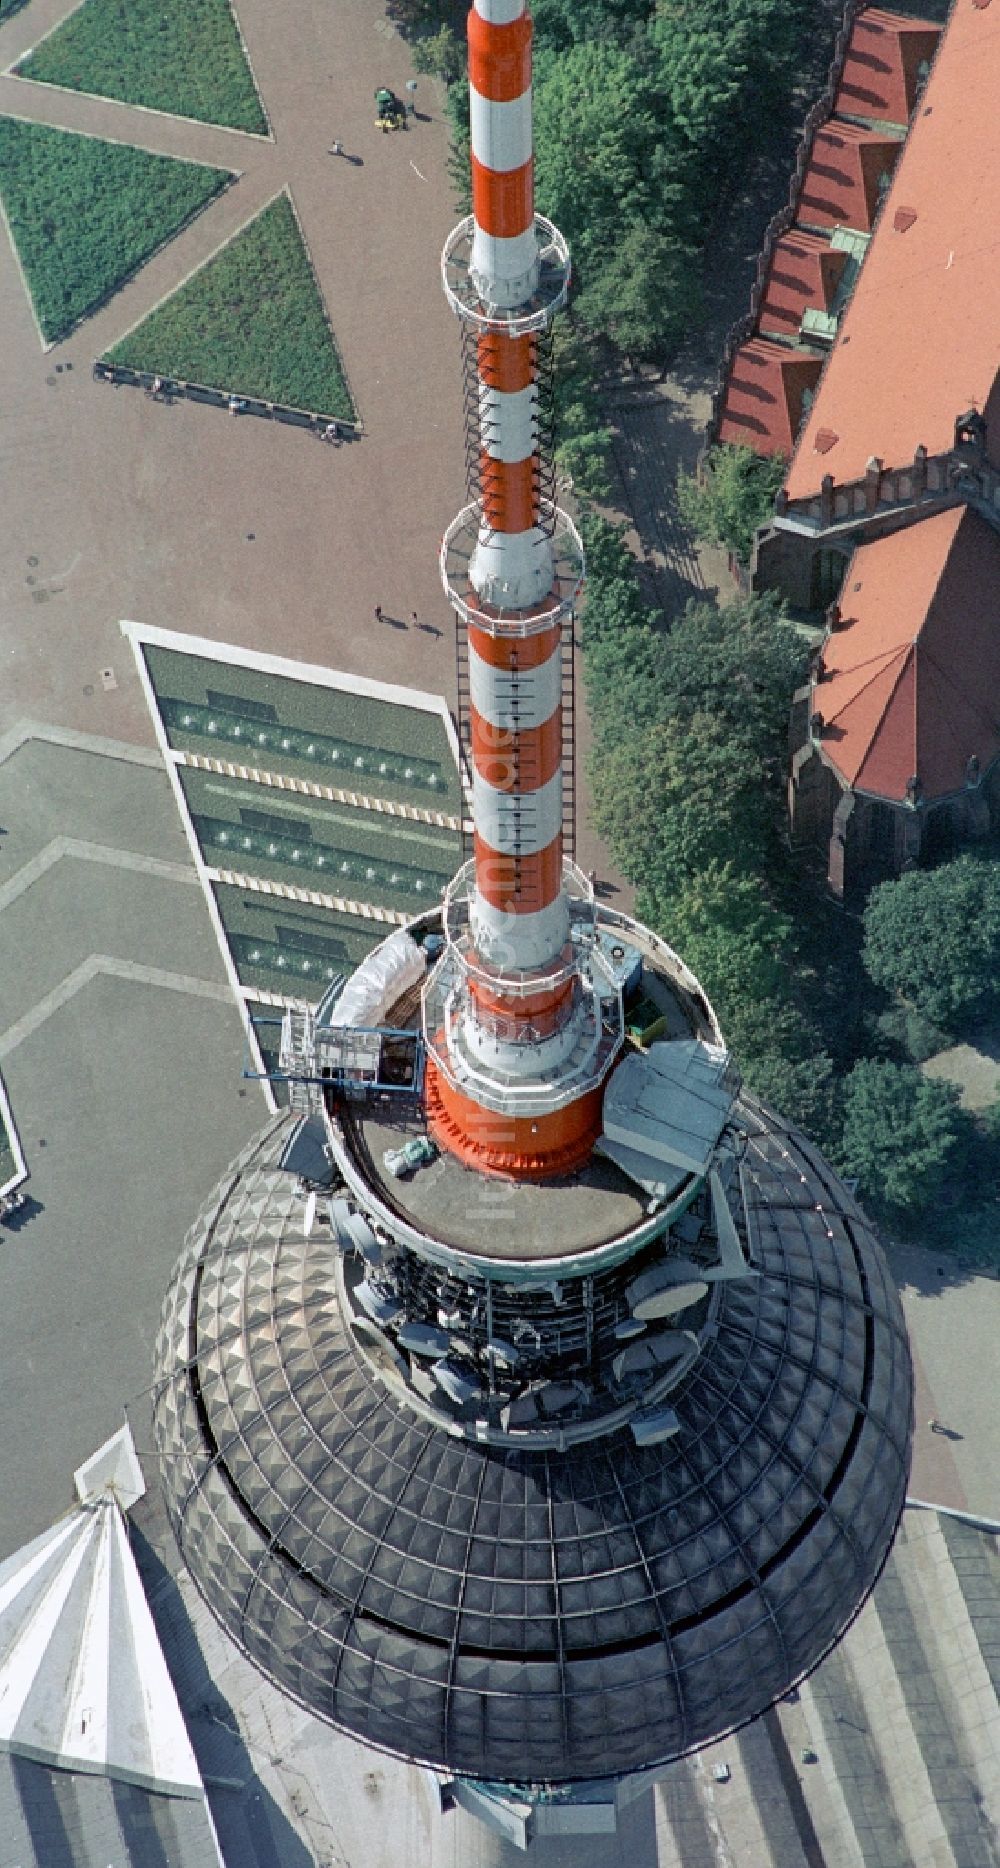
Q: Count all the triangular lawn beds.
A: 3